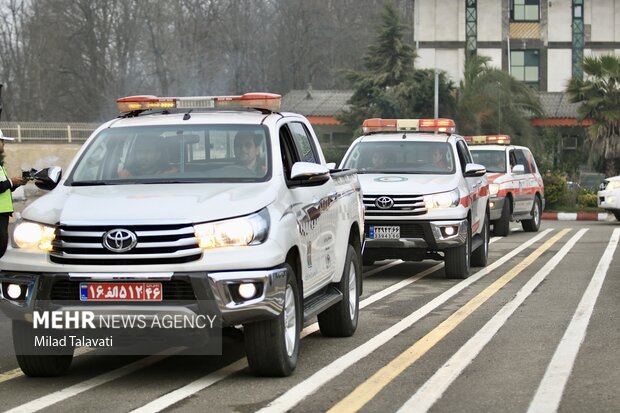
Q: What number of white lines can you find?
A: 5